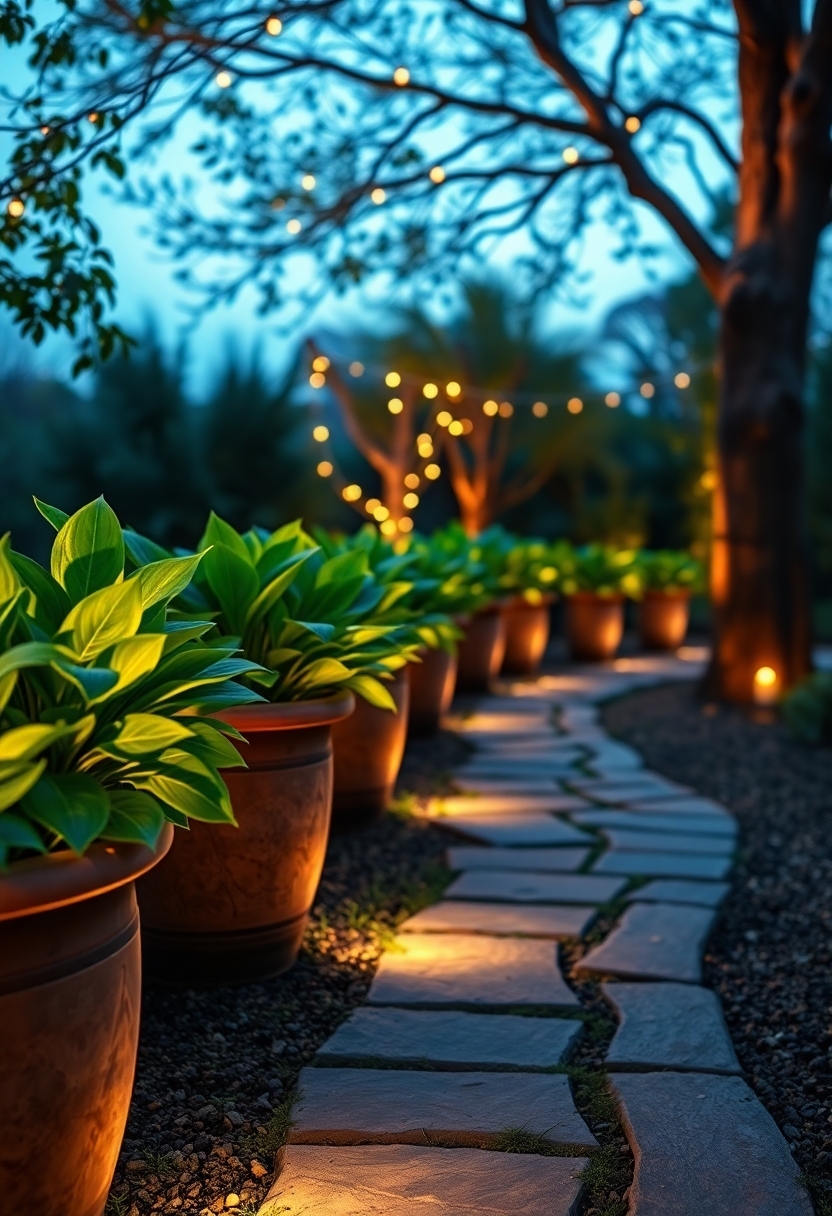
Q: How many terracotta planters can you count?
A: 8